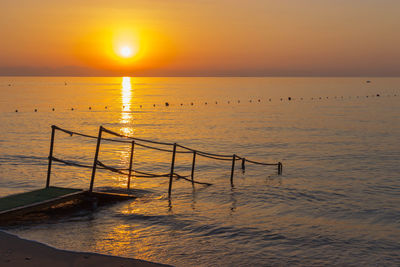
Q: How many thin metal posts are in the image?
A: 8